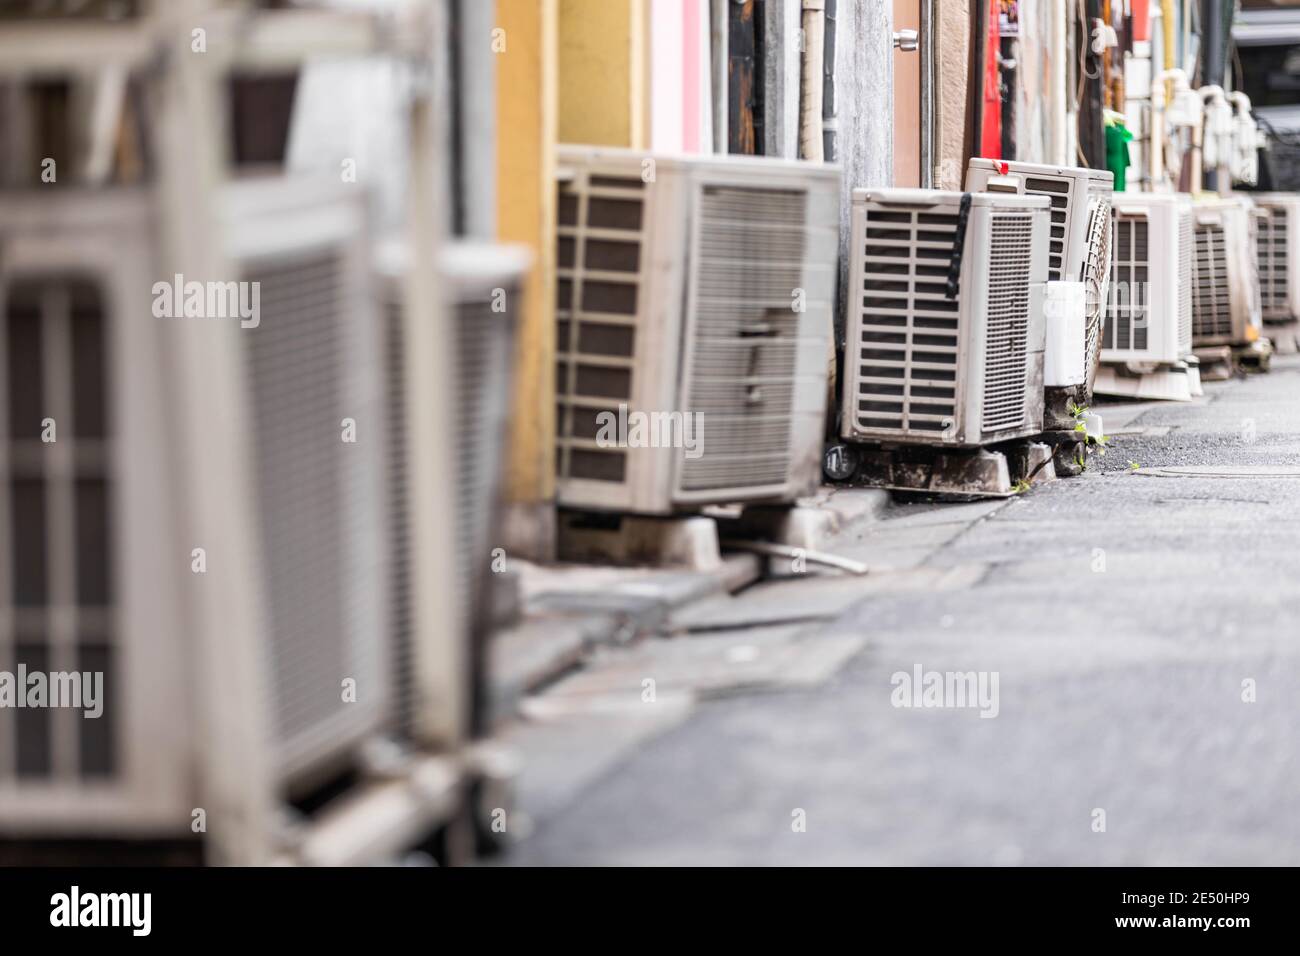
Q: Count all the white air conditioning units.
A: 8